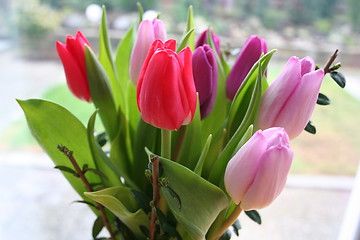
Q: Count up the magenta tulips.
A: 3